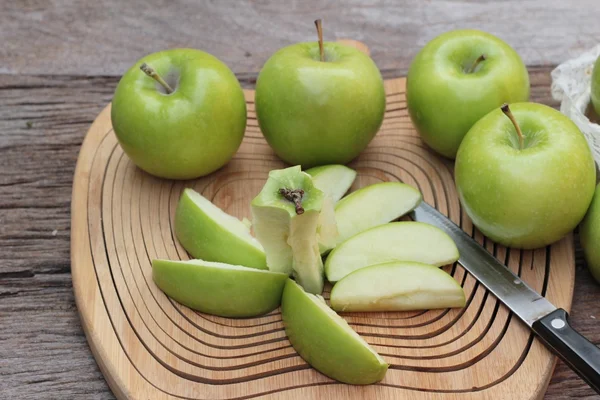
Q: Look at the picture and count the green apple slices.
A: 7